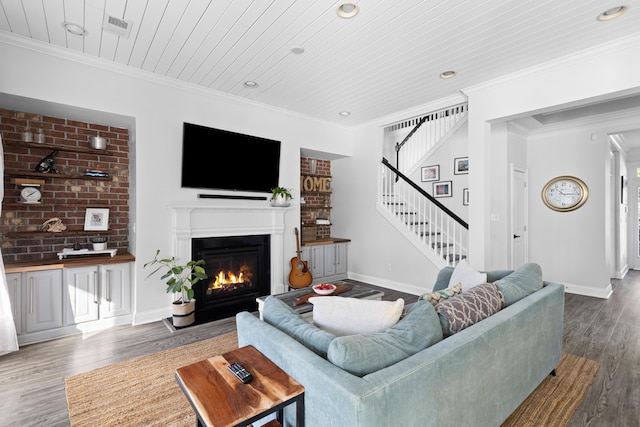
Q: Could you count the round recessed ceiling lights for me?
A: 6